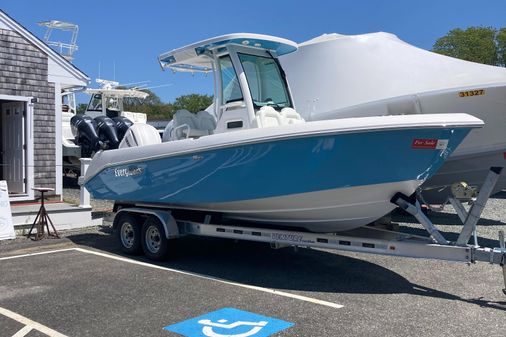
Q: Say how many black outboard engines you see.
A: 3